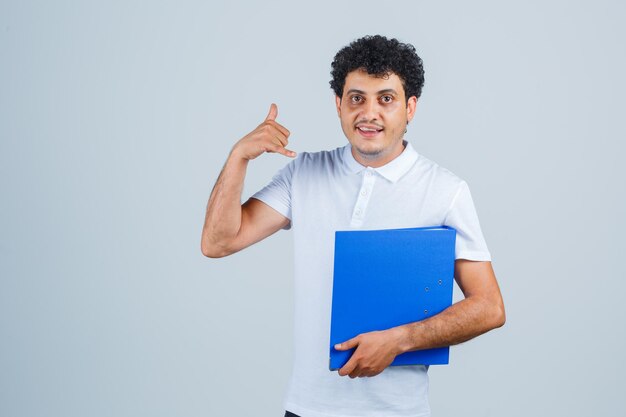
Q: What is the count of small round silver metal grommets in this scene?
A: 3